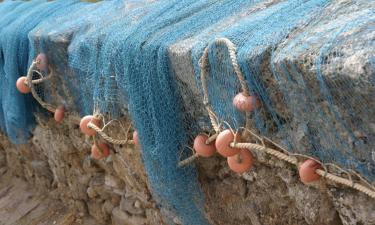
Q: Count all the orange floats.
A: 11